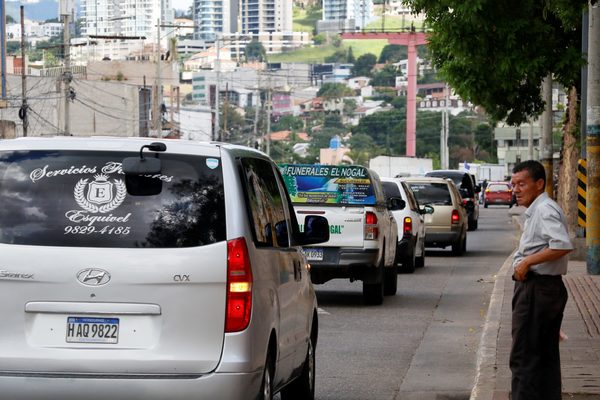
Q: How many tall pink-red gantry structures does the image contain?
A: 1